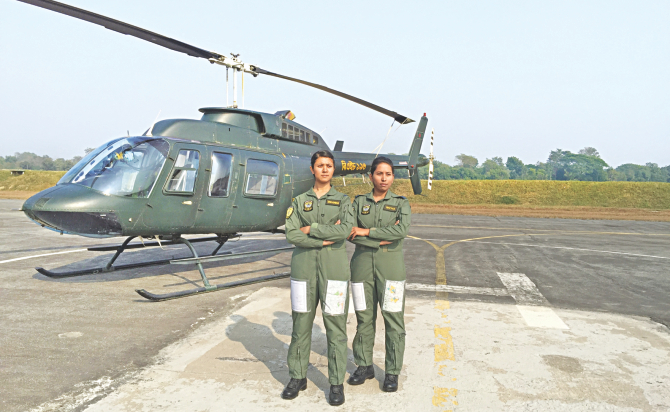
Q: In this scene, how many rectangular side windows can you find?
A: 3